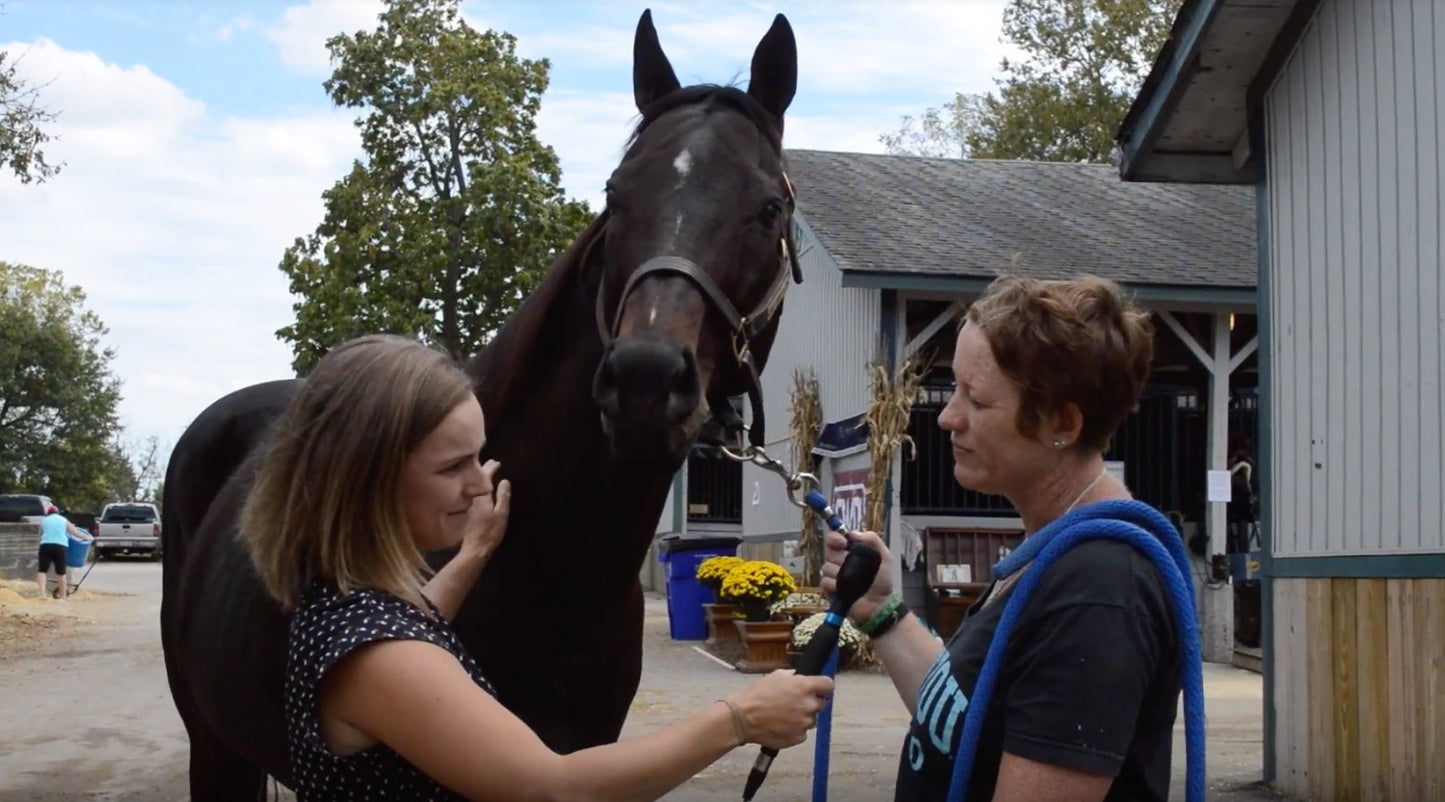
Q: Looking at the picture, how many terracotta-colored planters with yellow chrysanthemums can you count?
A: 2